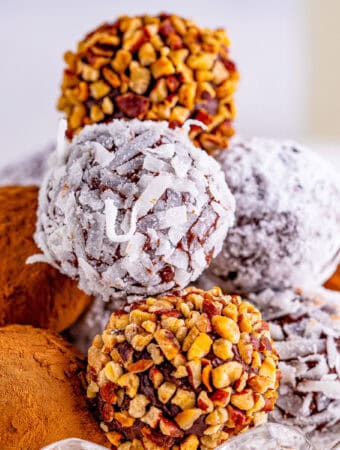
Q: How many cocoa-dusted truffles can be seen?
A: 2